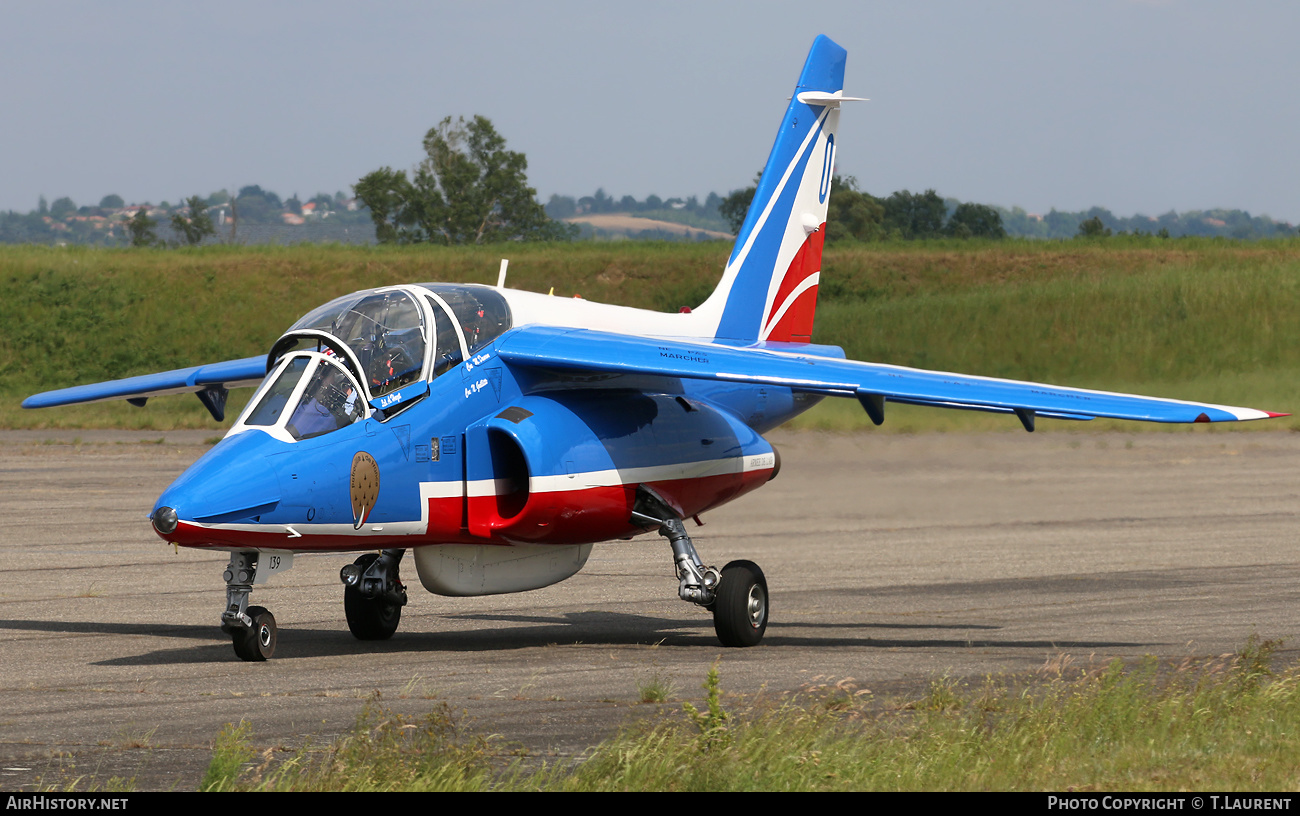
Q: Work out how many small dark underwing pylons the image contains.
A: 4